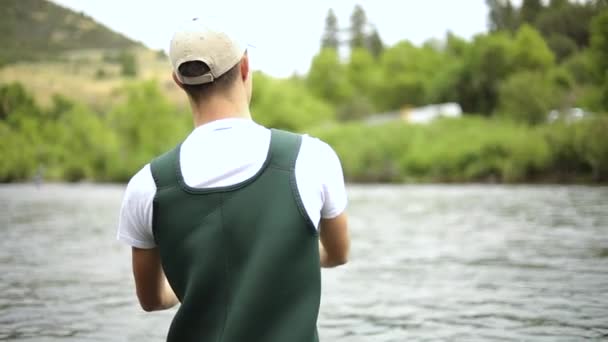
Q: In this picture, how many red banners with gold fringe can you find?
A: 0